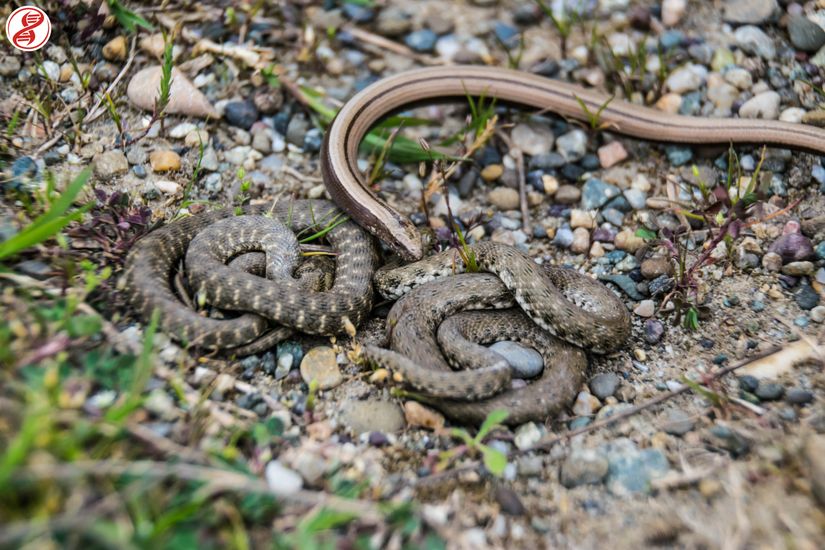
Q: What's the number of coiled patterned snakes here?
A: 2